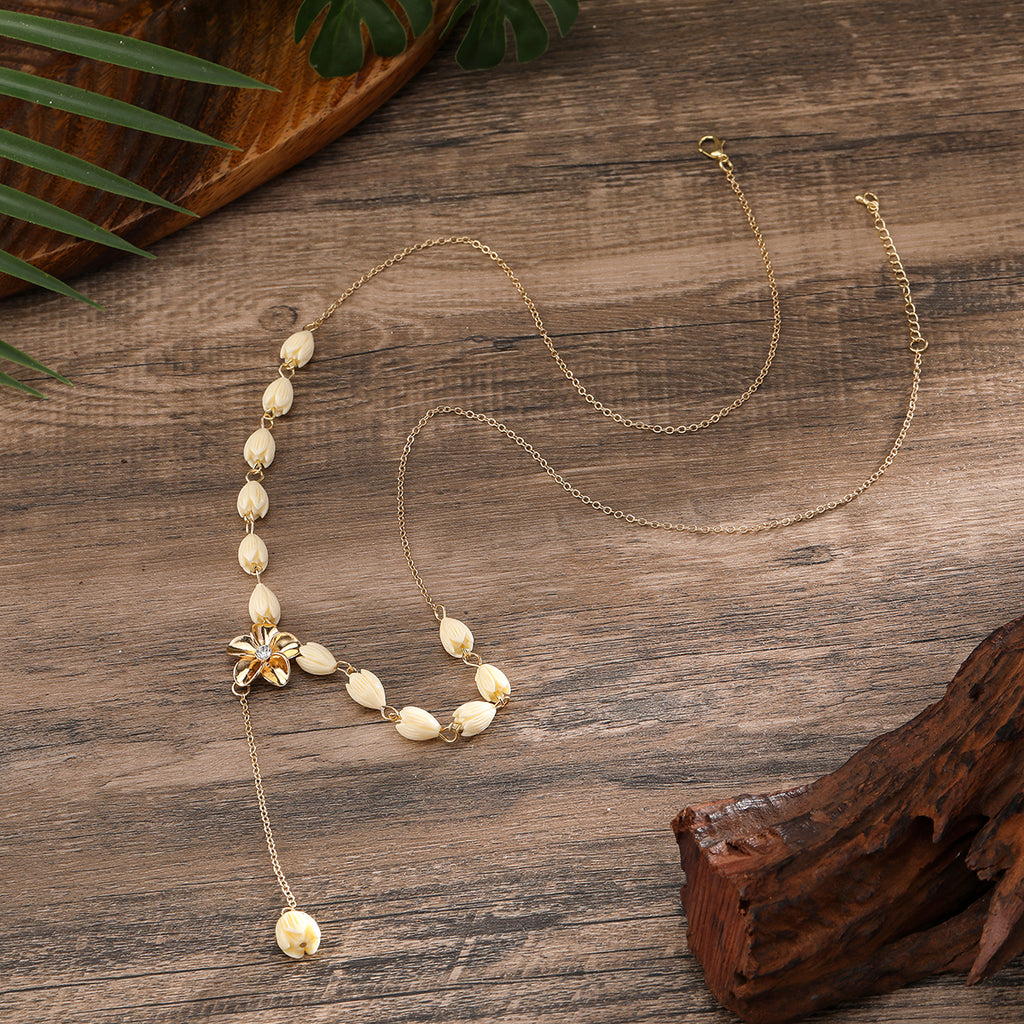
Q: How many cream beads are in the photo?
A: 13